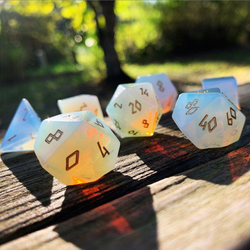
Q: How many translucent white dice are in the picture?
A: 7